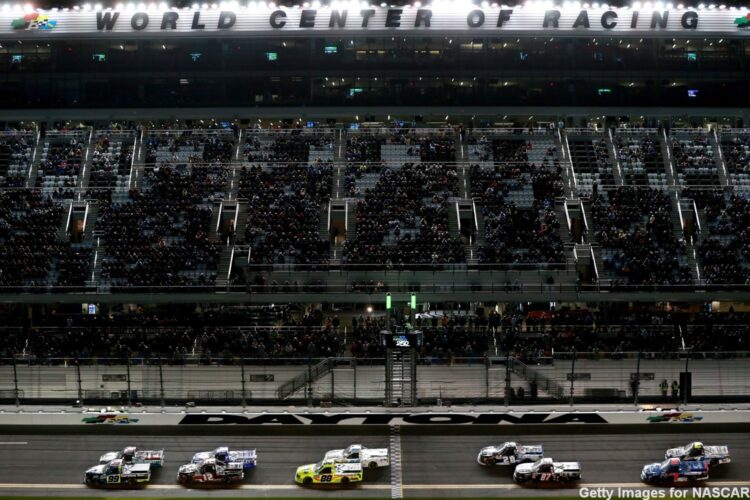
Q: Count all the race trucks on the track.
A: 10